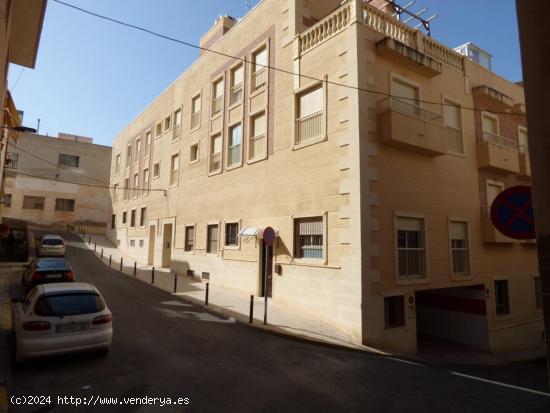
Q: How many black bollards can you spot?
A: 12